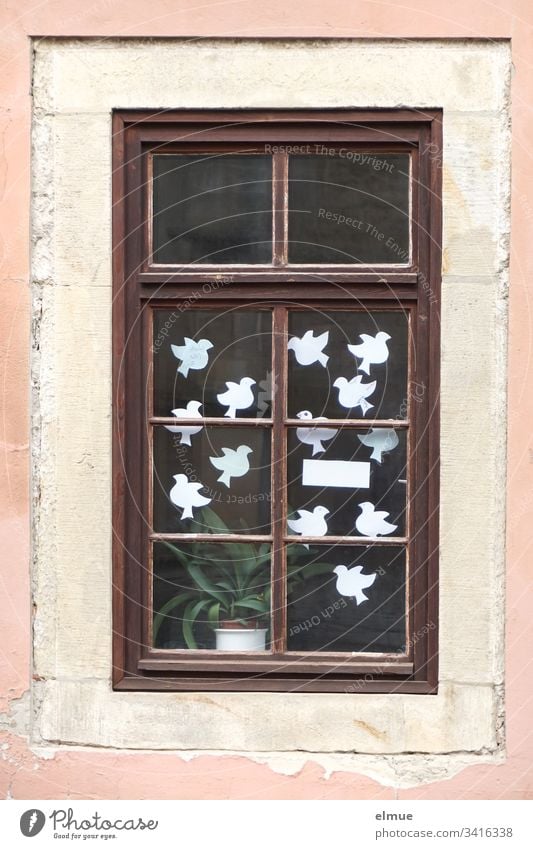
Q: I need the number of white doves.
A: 13